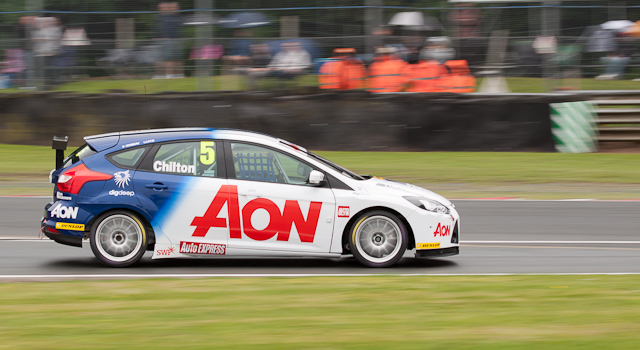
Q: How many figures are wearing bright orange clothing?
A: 4